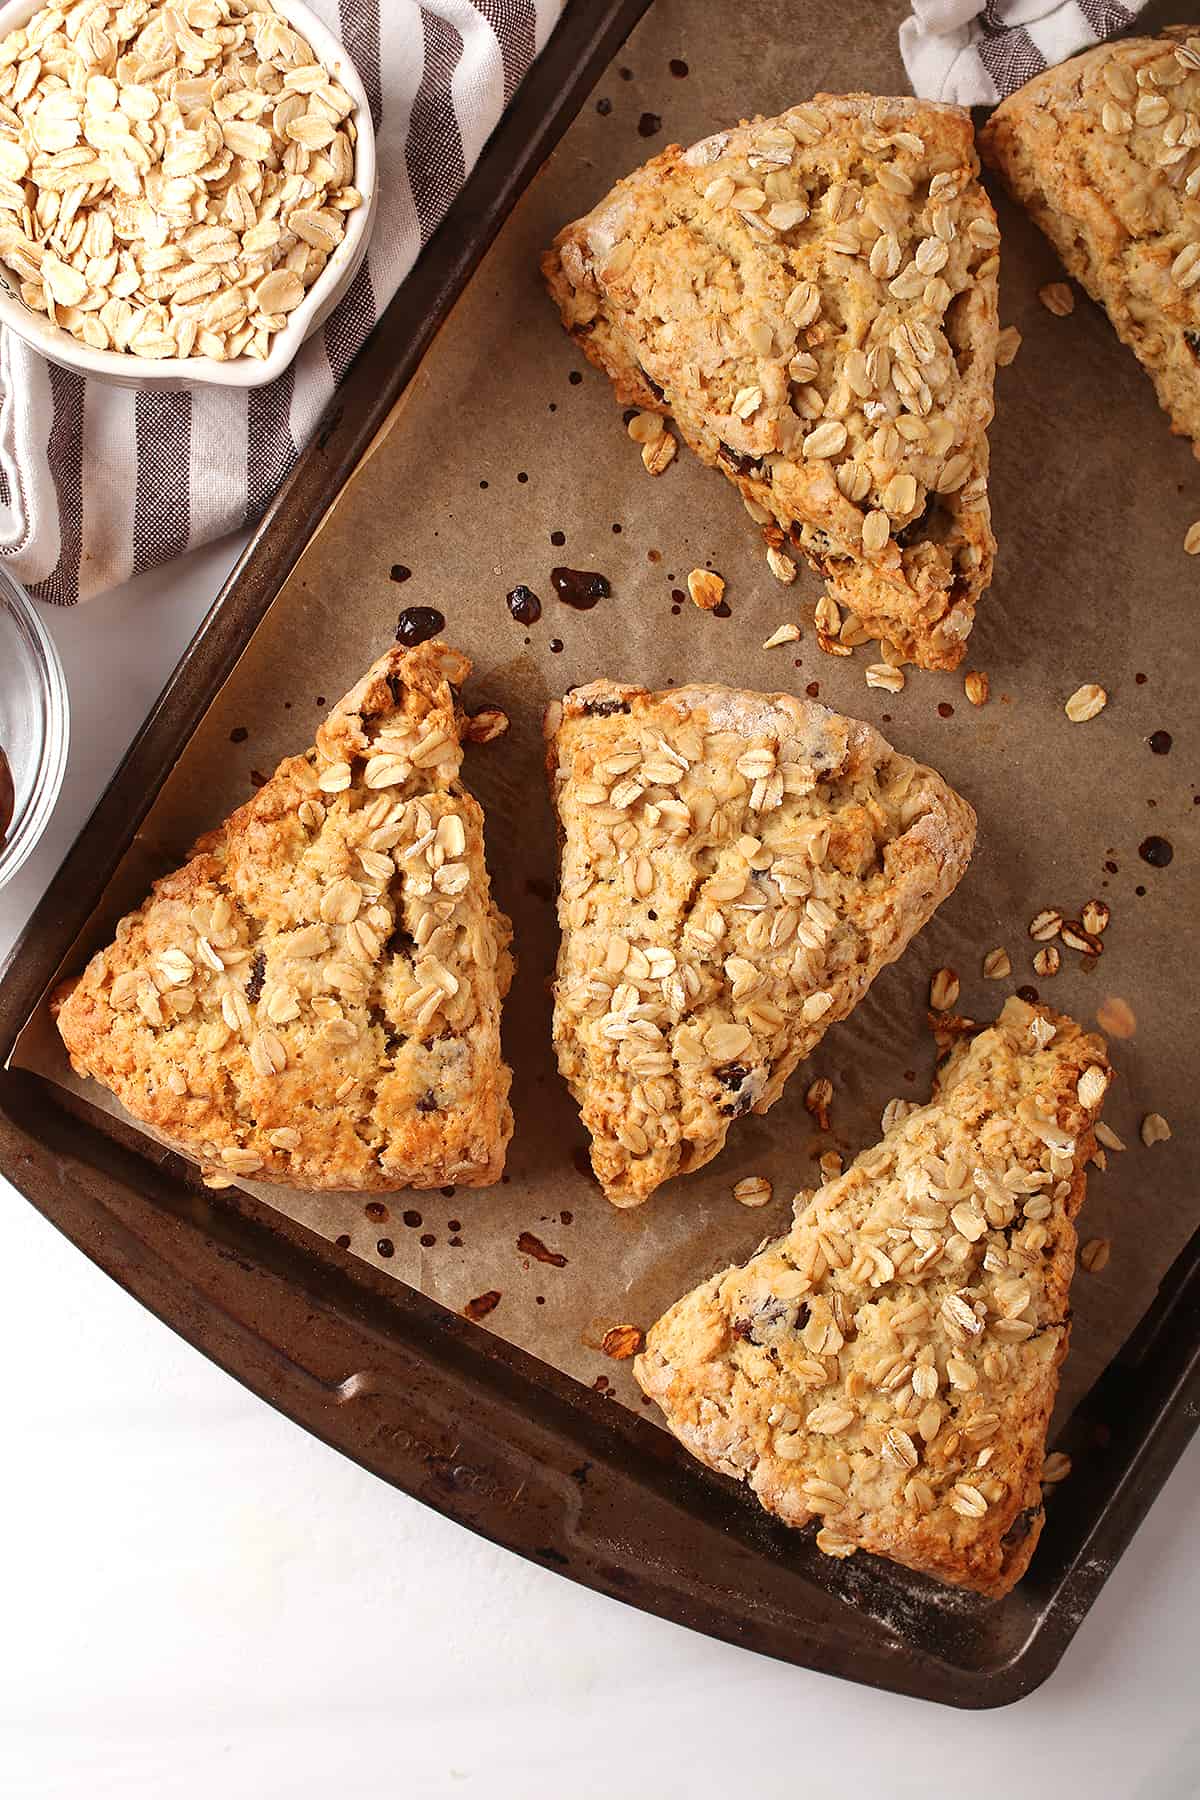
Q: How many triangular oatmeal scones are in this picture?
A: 5